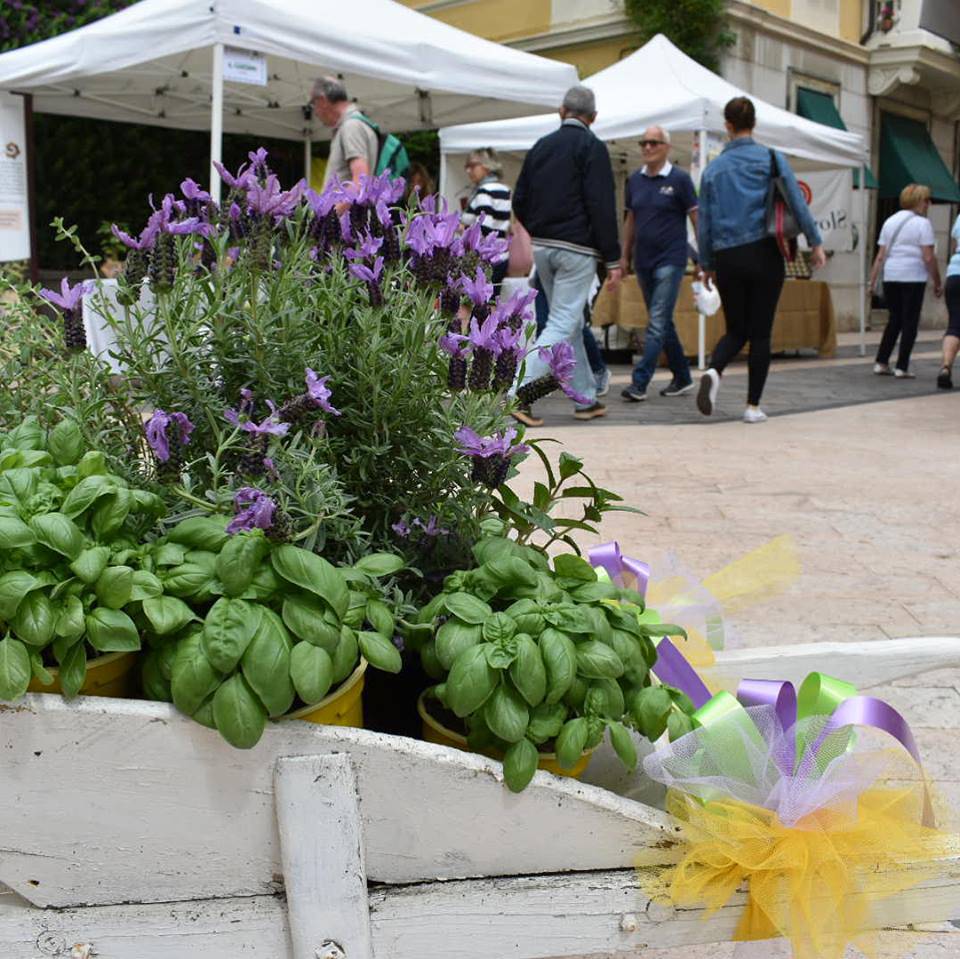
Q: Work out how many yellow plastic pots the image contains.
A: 3